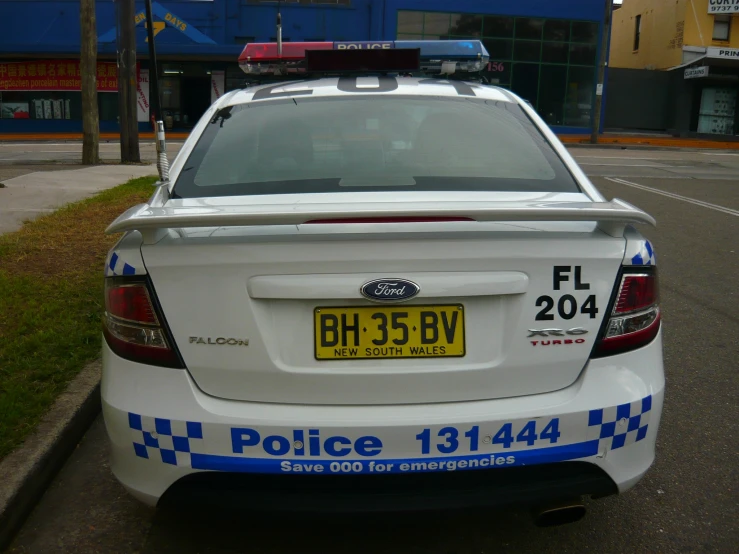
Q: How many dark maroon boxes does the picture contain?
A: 1